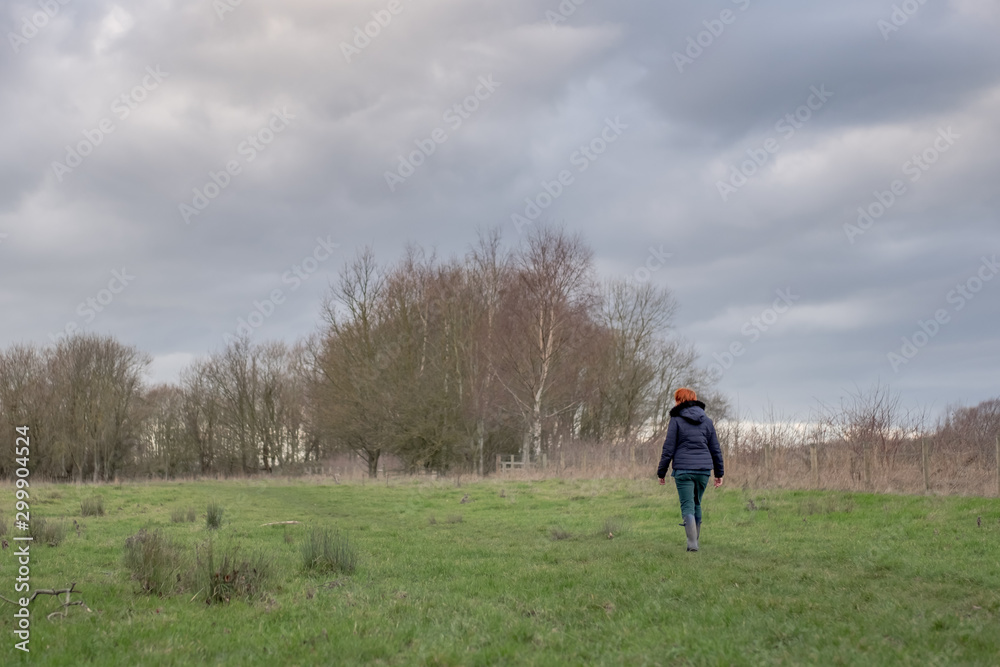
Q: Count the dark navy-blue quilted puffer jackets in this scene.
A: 1